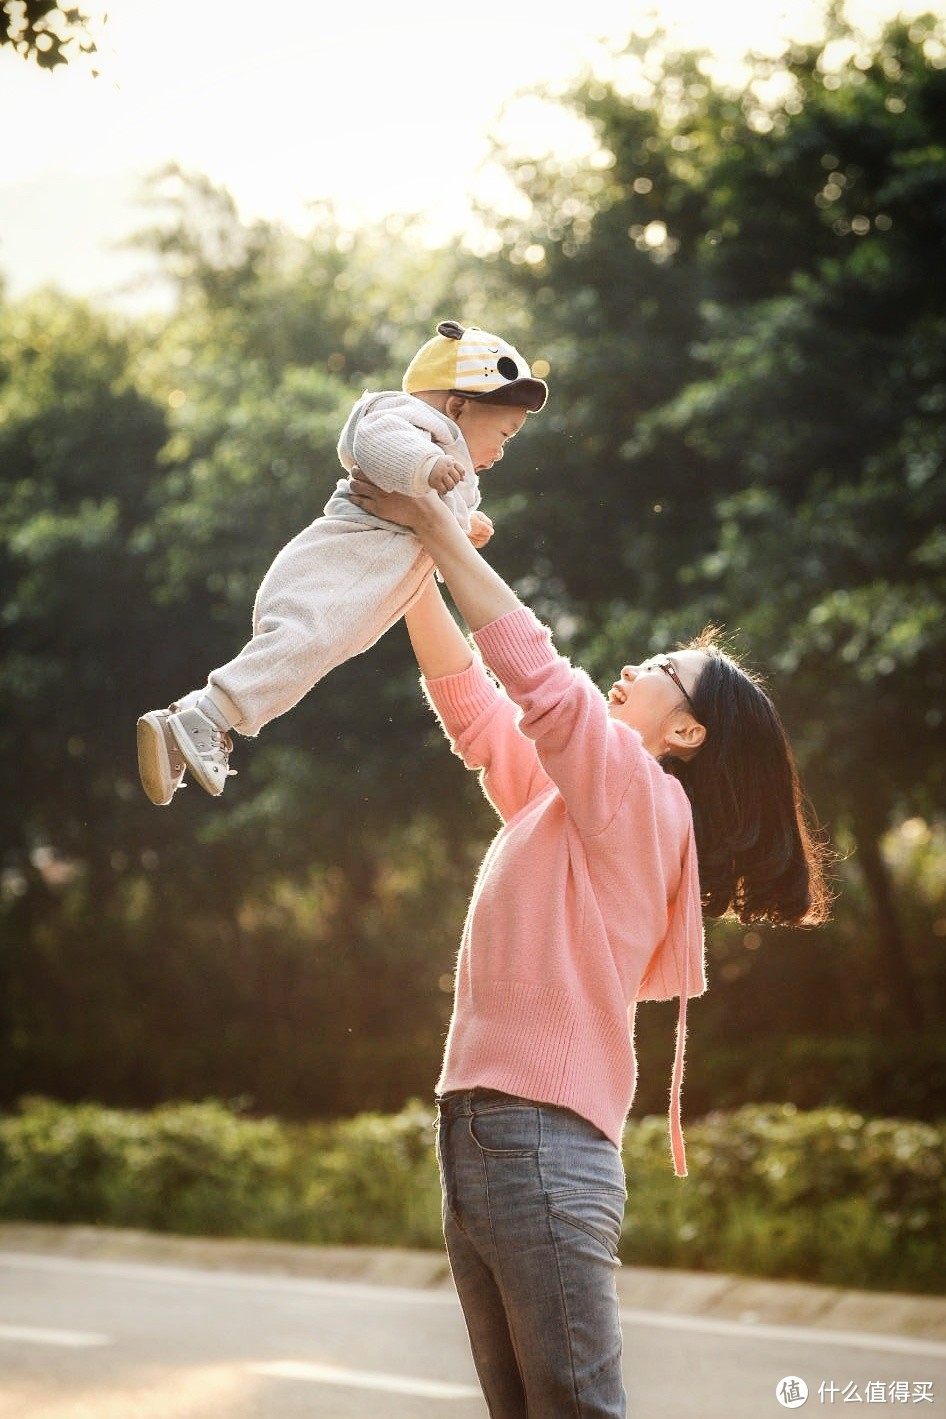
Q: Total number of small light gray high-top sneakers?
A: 2